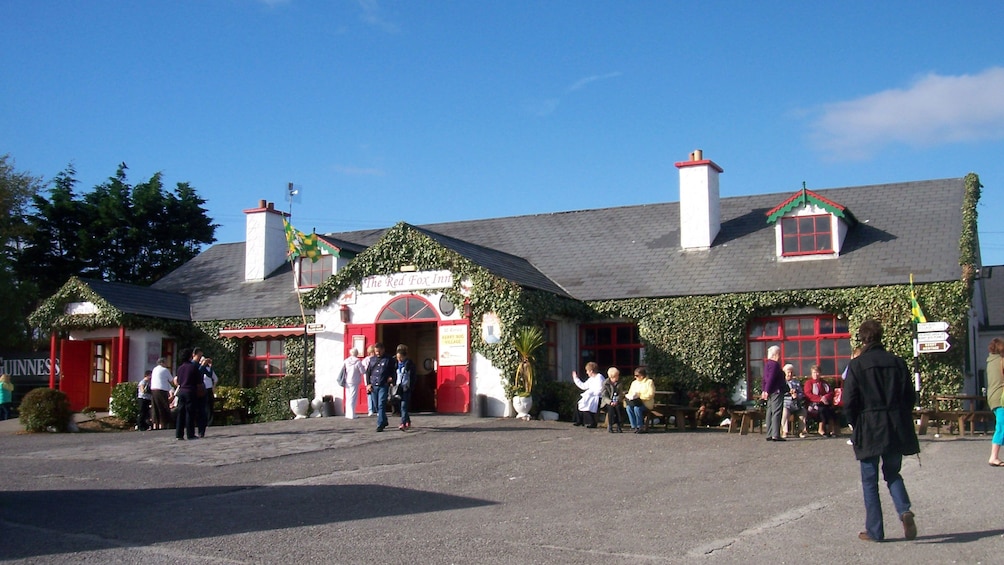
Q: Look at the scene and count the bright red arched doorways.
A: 1